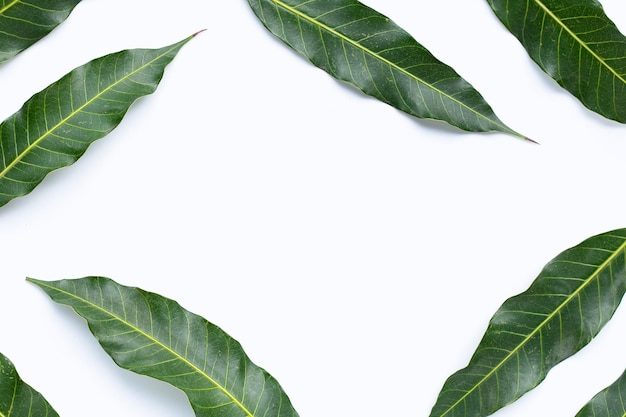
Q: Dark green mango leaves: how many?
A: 8